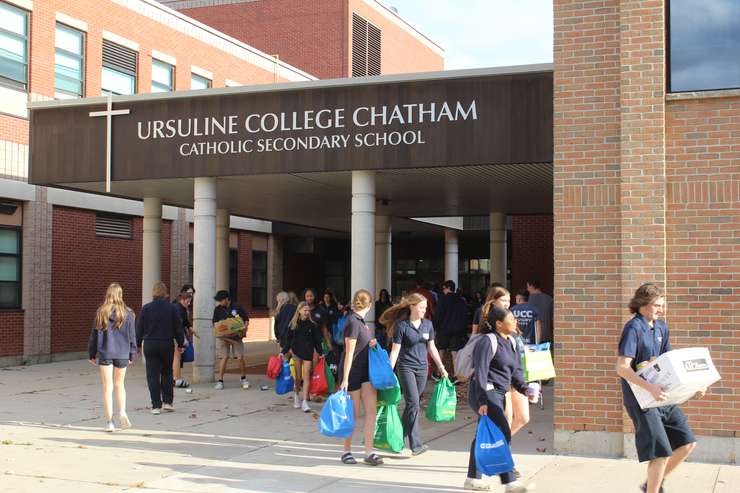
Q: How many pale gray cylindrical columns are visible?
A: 7